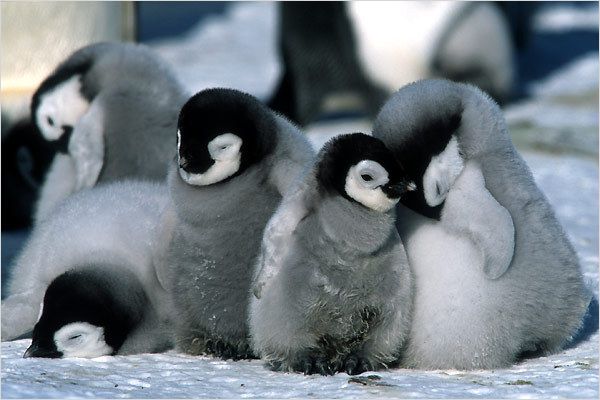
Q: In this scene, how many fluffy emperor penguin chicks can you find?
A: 5